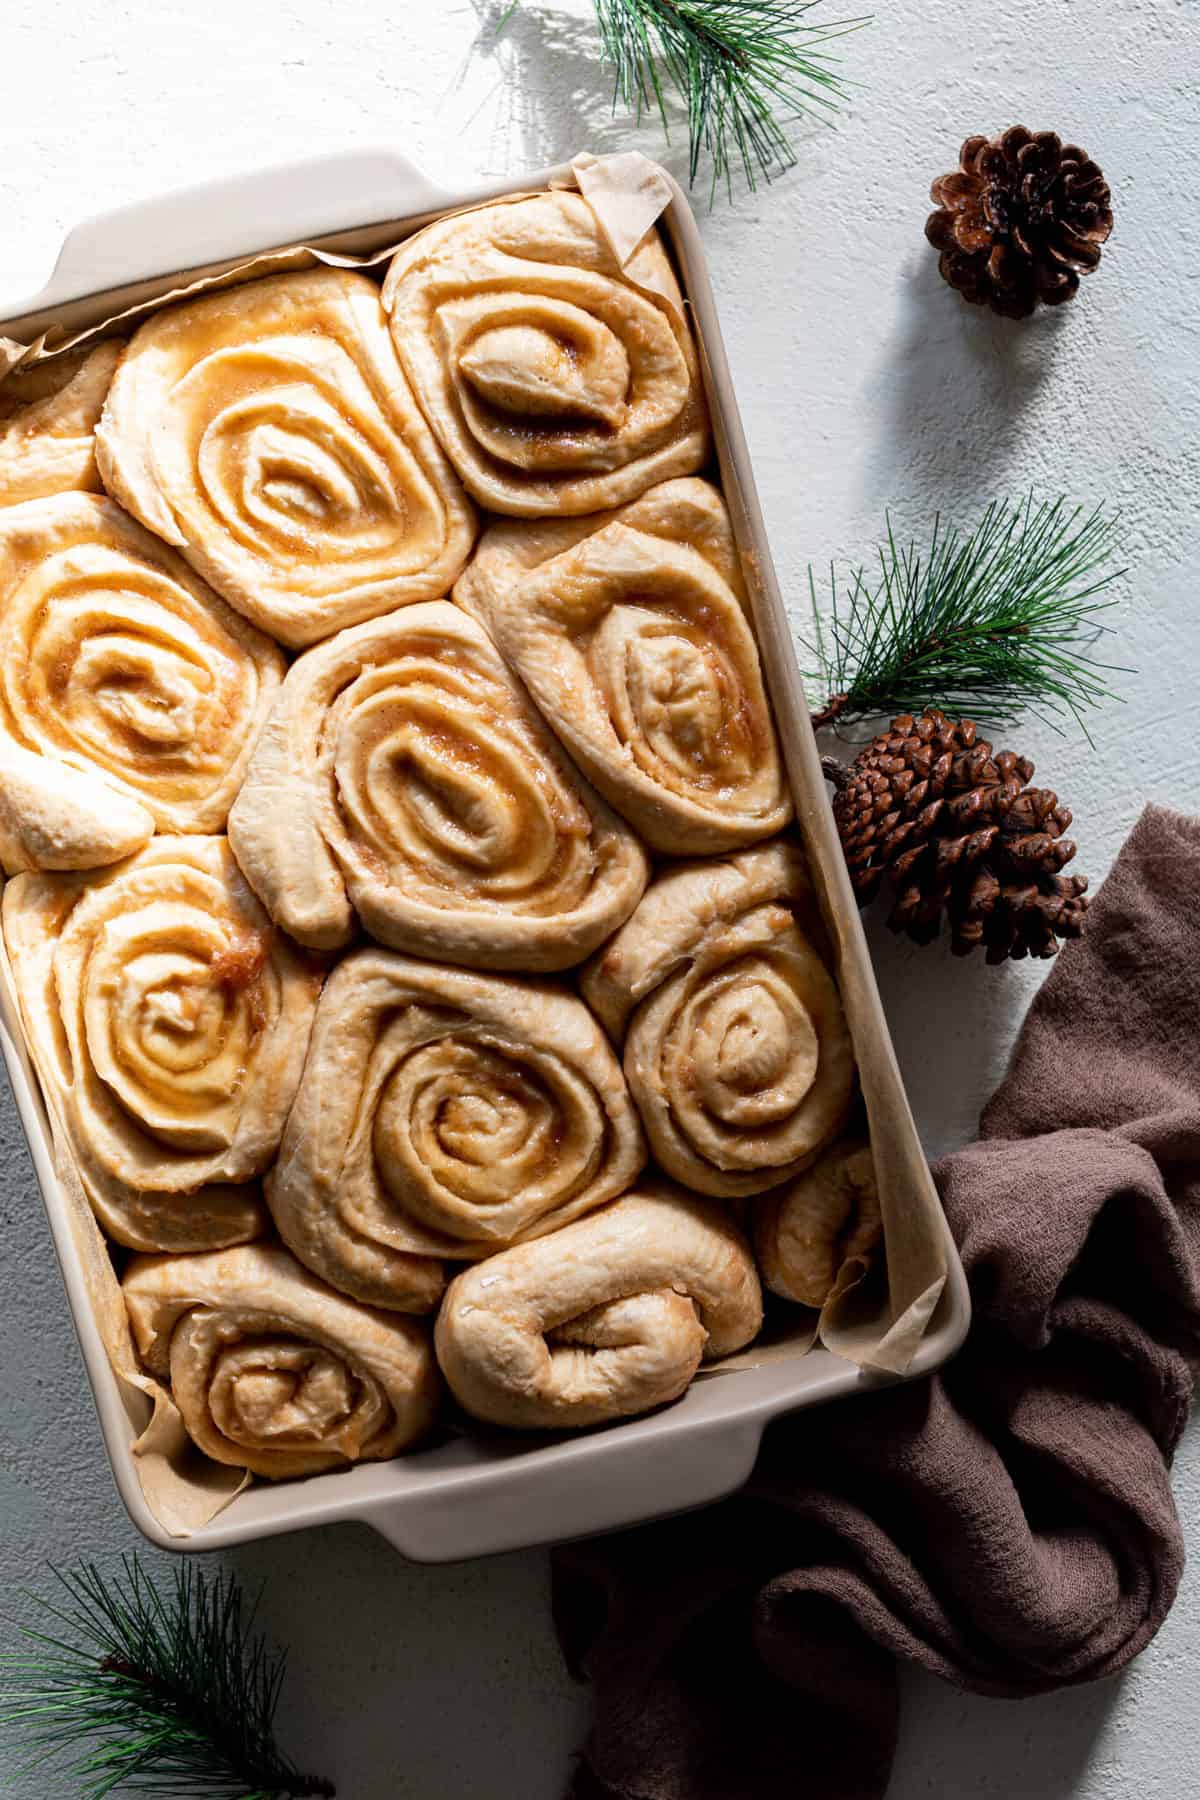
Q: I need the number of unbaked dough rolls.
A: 12